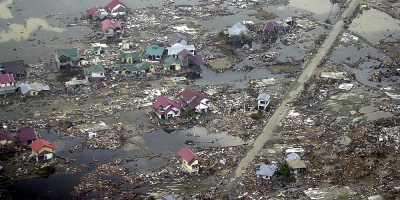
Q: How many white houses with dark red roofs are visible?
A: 2